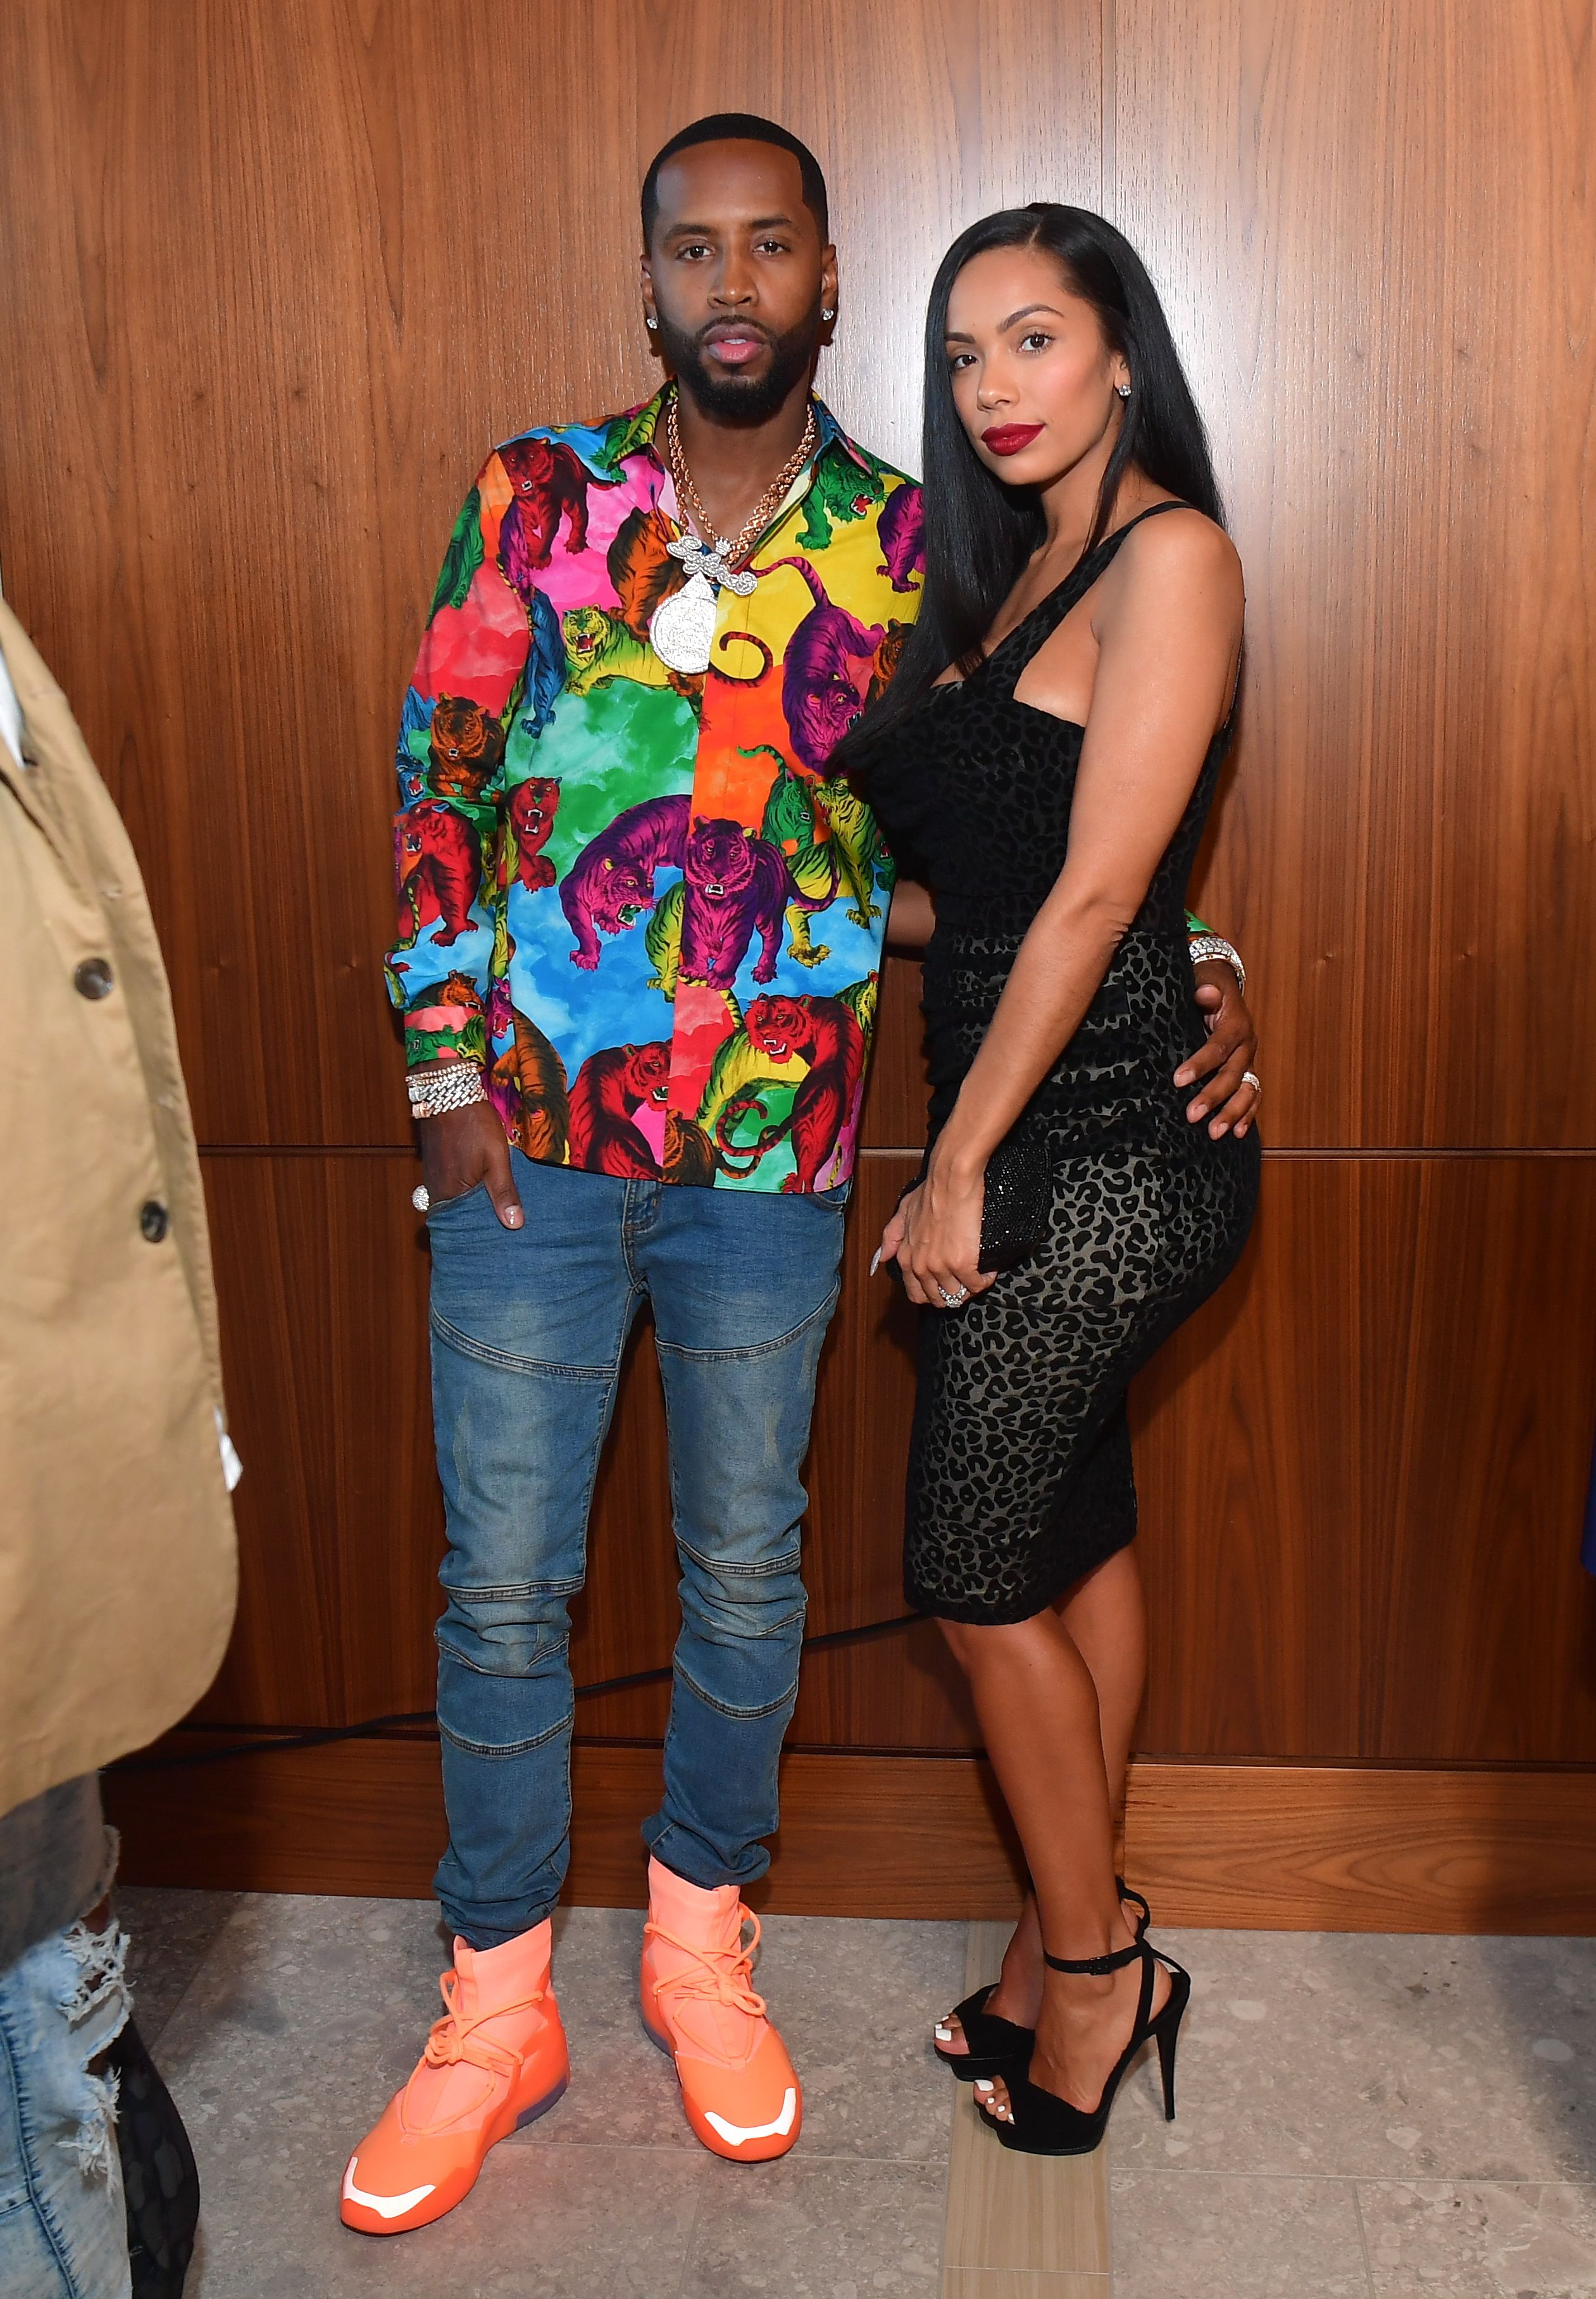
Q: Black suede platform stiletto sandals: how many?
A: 2